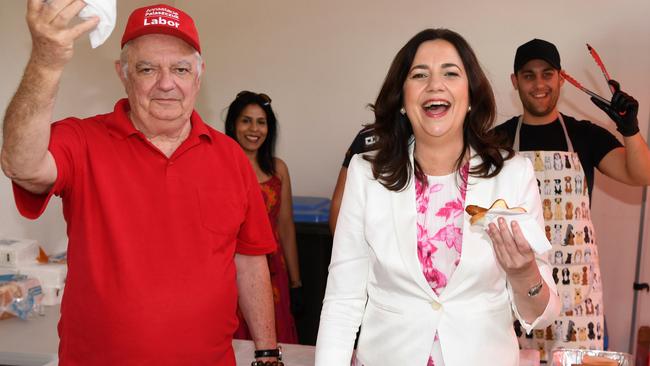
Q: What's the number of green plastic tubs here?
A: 0